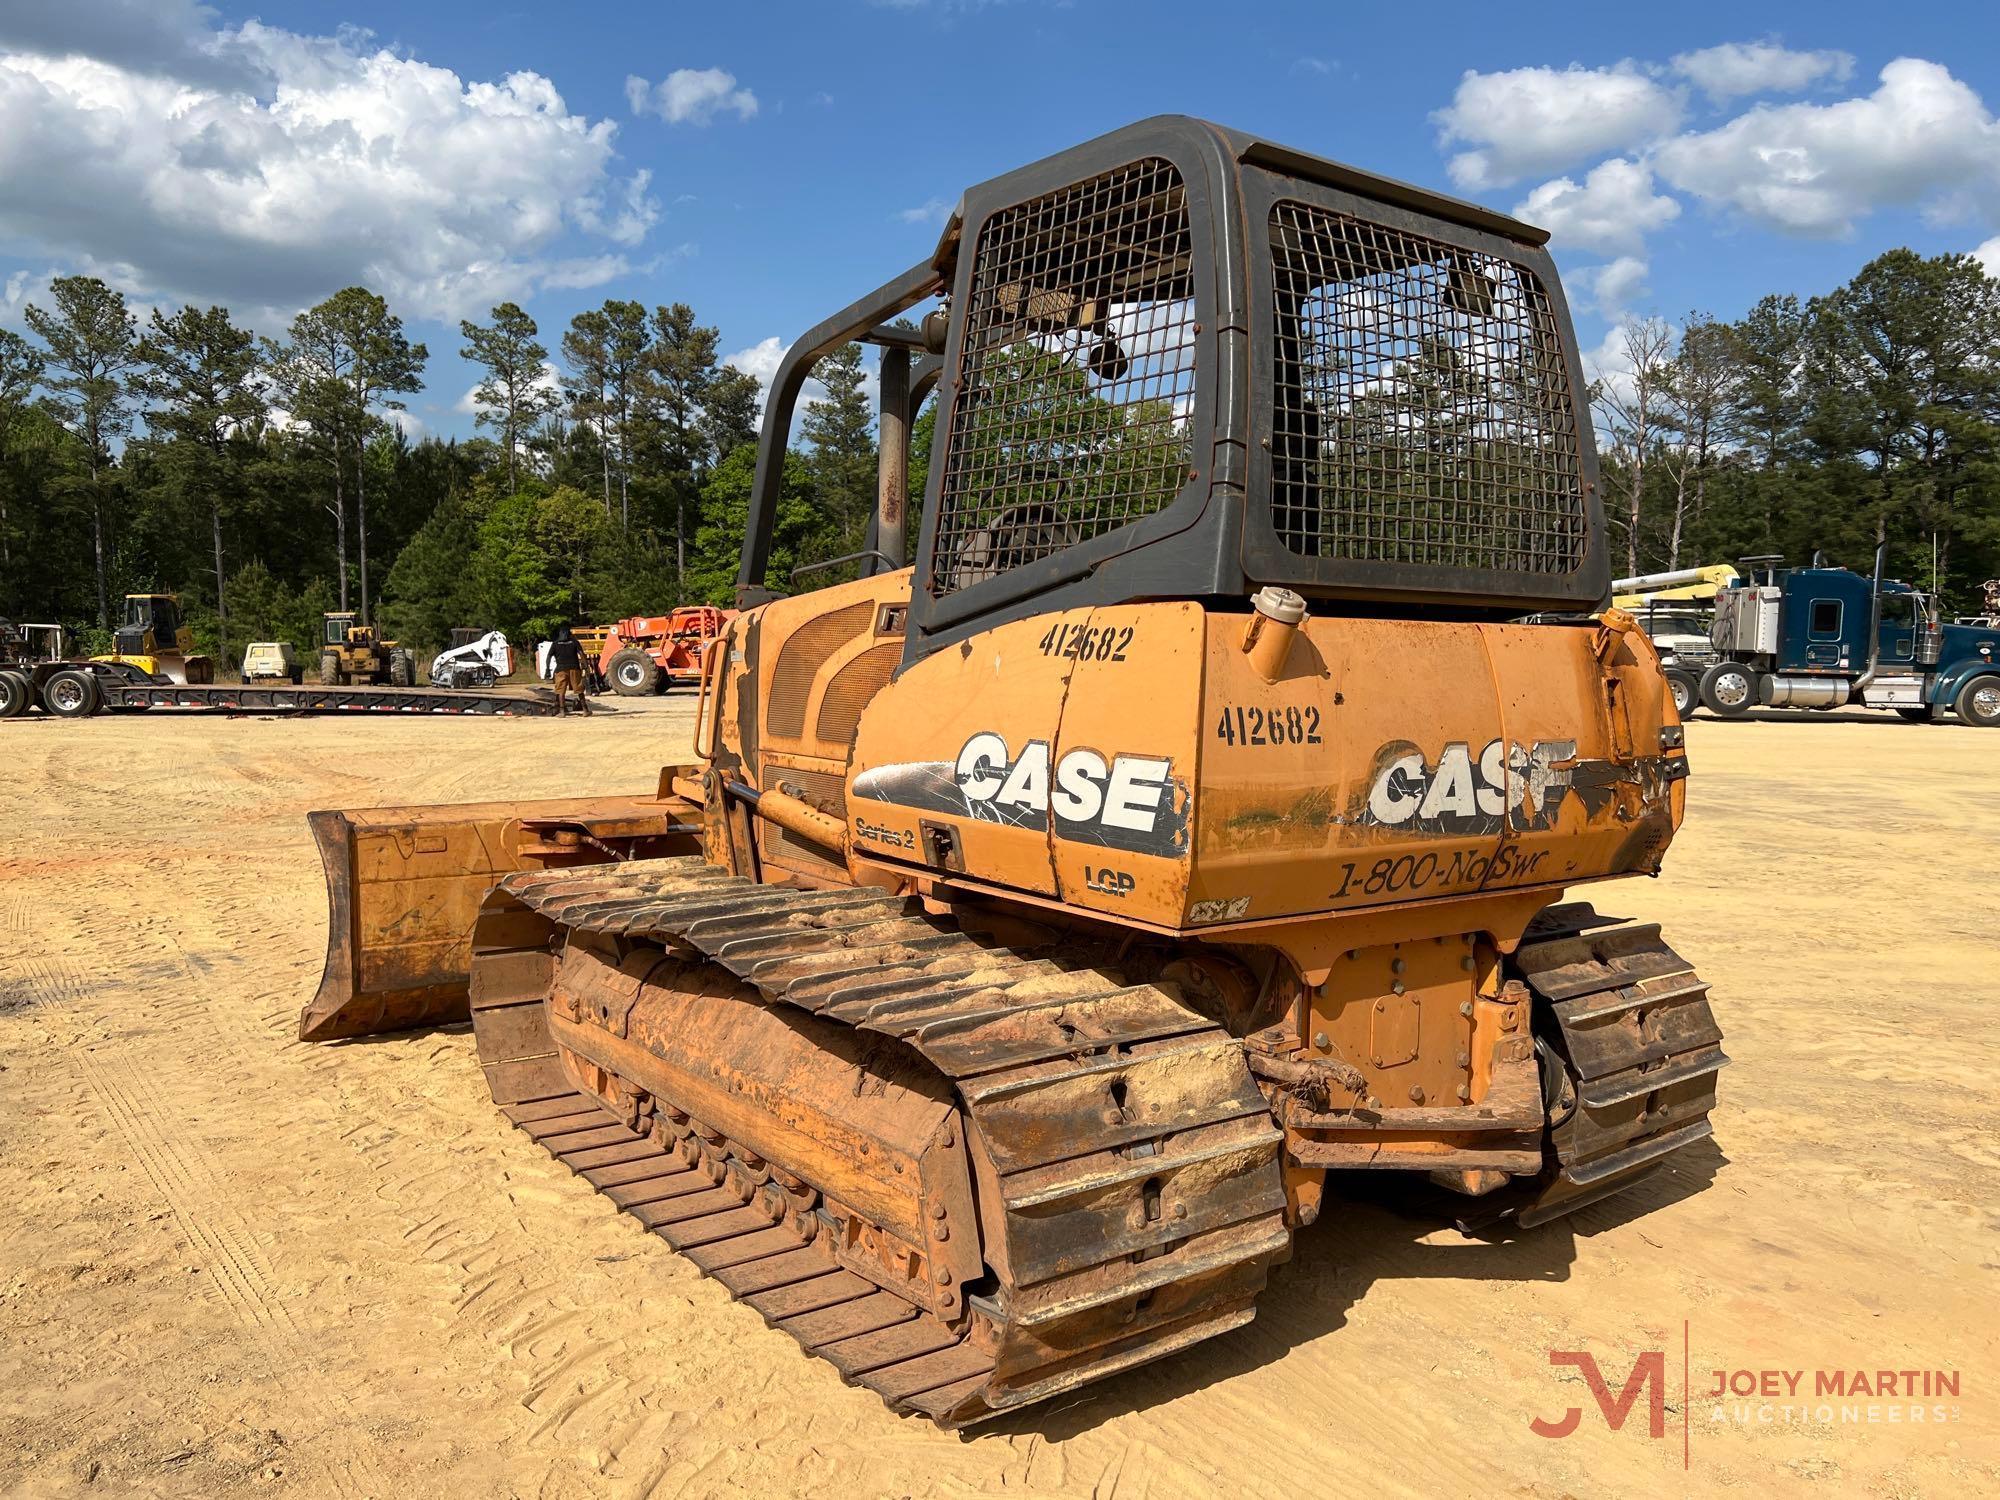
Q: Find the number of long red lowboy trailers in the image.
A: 0